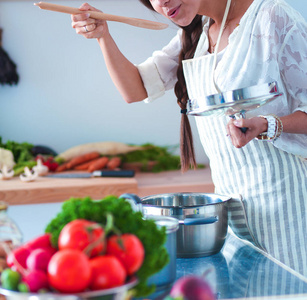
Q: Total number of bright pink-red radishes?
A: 4